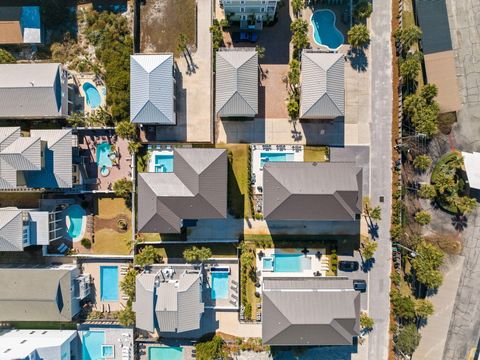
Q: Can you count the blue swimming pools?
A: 11